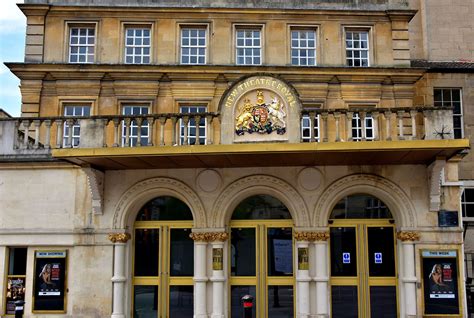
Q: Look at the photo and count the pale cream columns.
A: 6